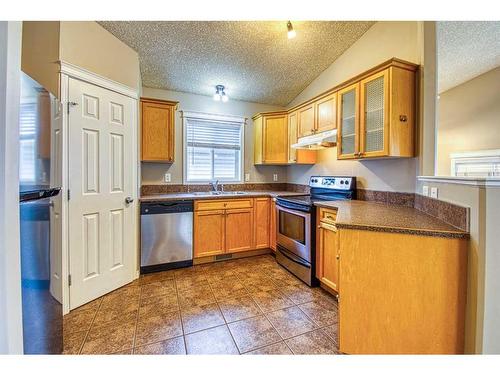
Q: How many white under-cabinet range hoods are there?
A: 1